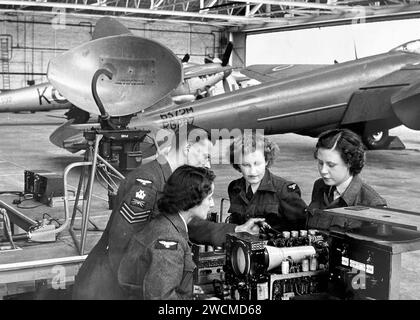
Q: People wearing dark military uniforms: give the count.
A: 4